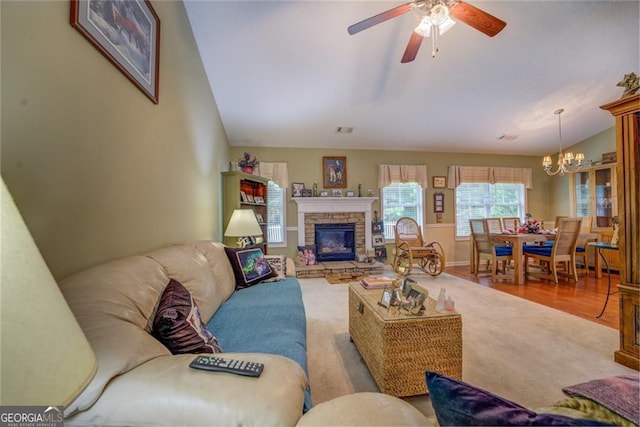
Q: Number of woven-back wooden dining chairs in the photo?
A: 6